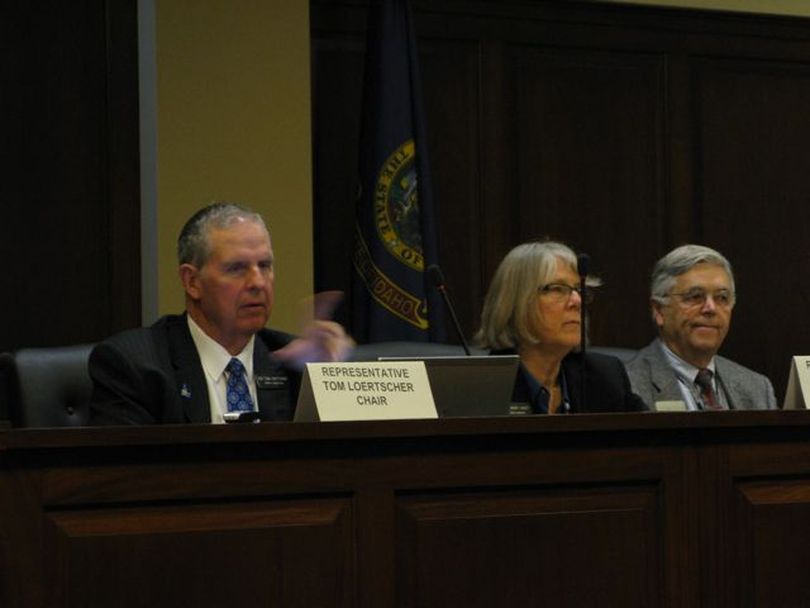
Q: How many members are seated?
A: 3